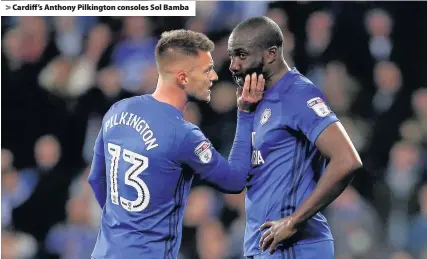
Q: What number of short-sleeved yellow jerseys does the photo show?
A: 0